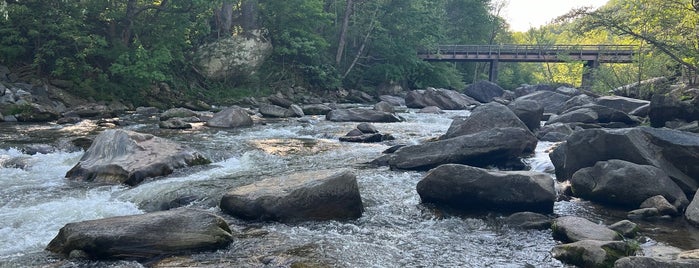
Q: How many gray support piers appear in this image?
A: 2